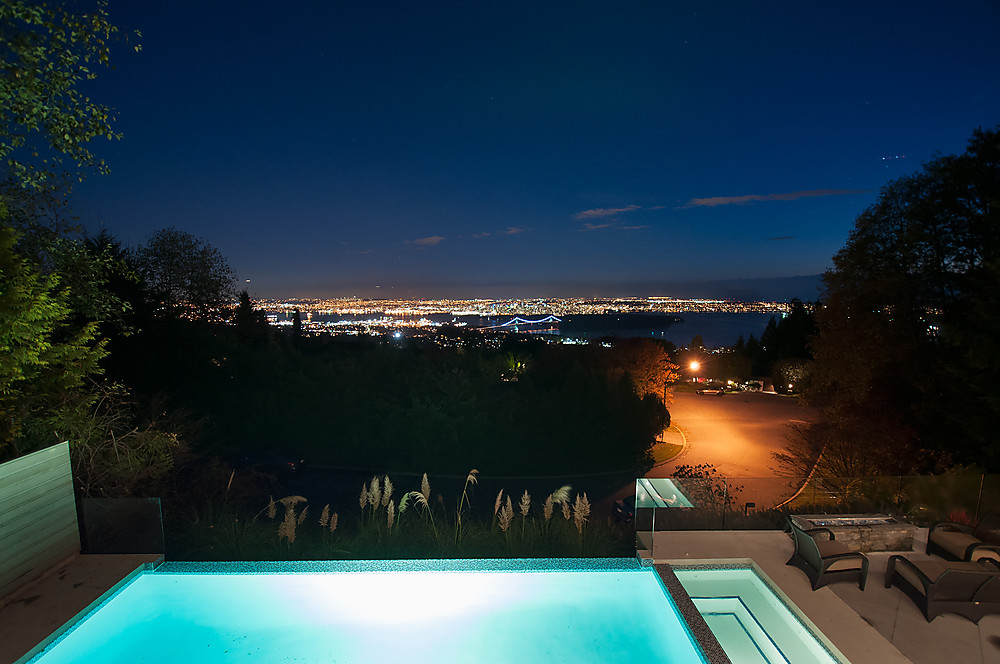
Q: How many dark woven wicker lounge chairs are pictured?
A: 3